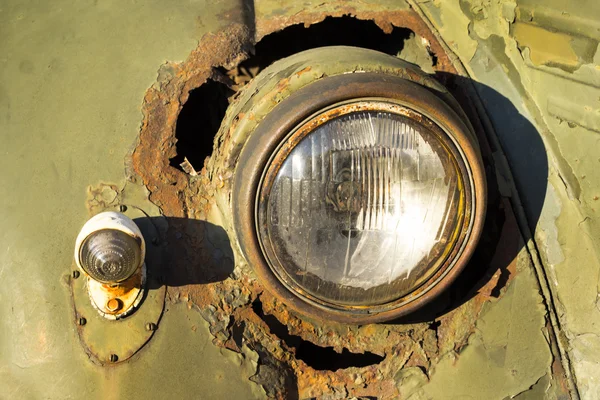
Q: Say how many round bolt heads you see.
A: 6